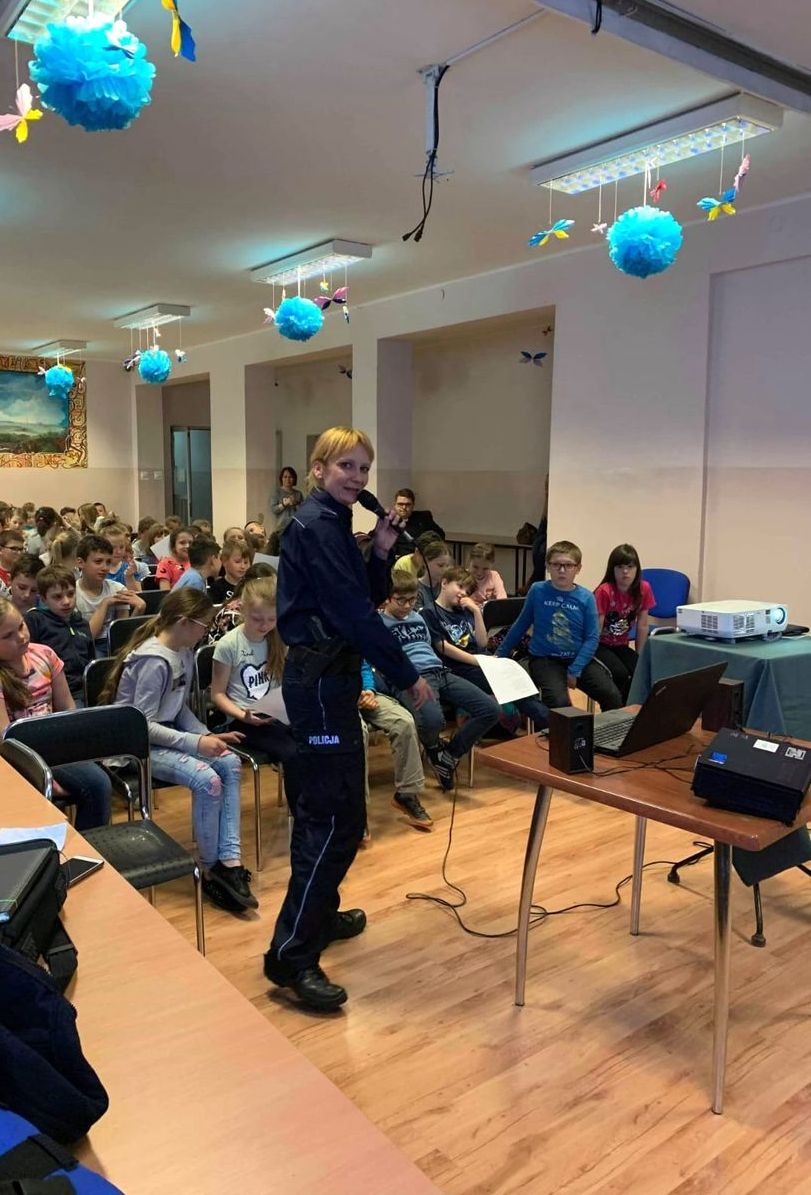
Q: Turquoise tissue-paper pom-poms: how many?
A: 5